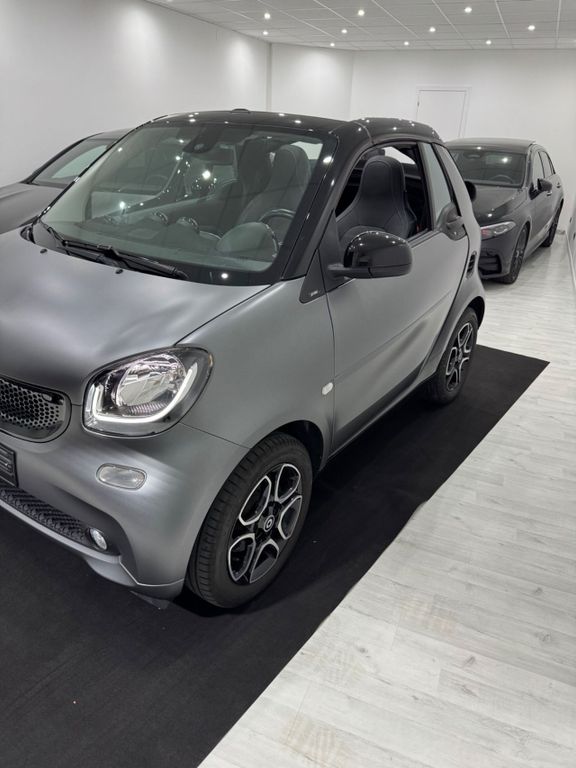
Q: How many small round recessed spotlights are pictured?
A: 10